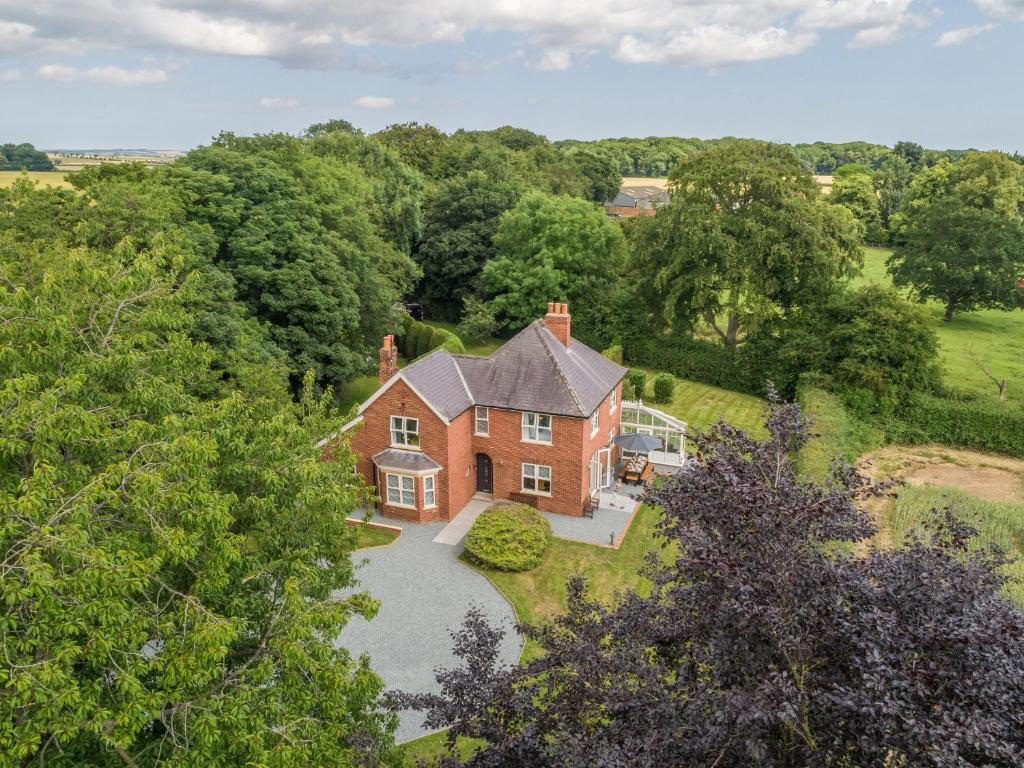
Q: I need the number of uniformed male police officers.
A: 0